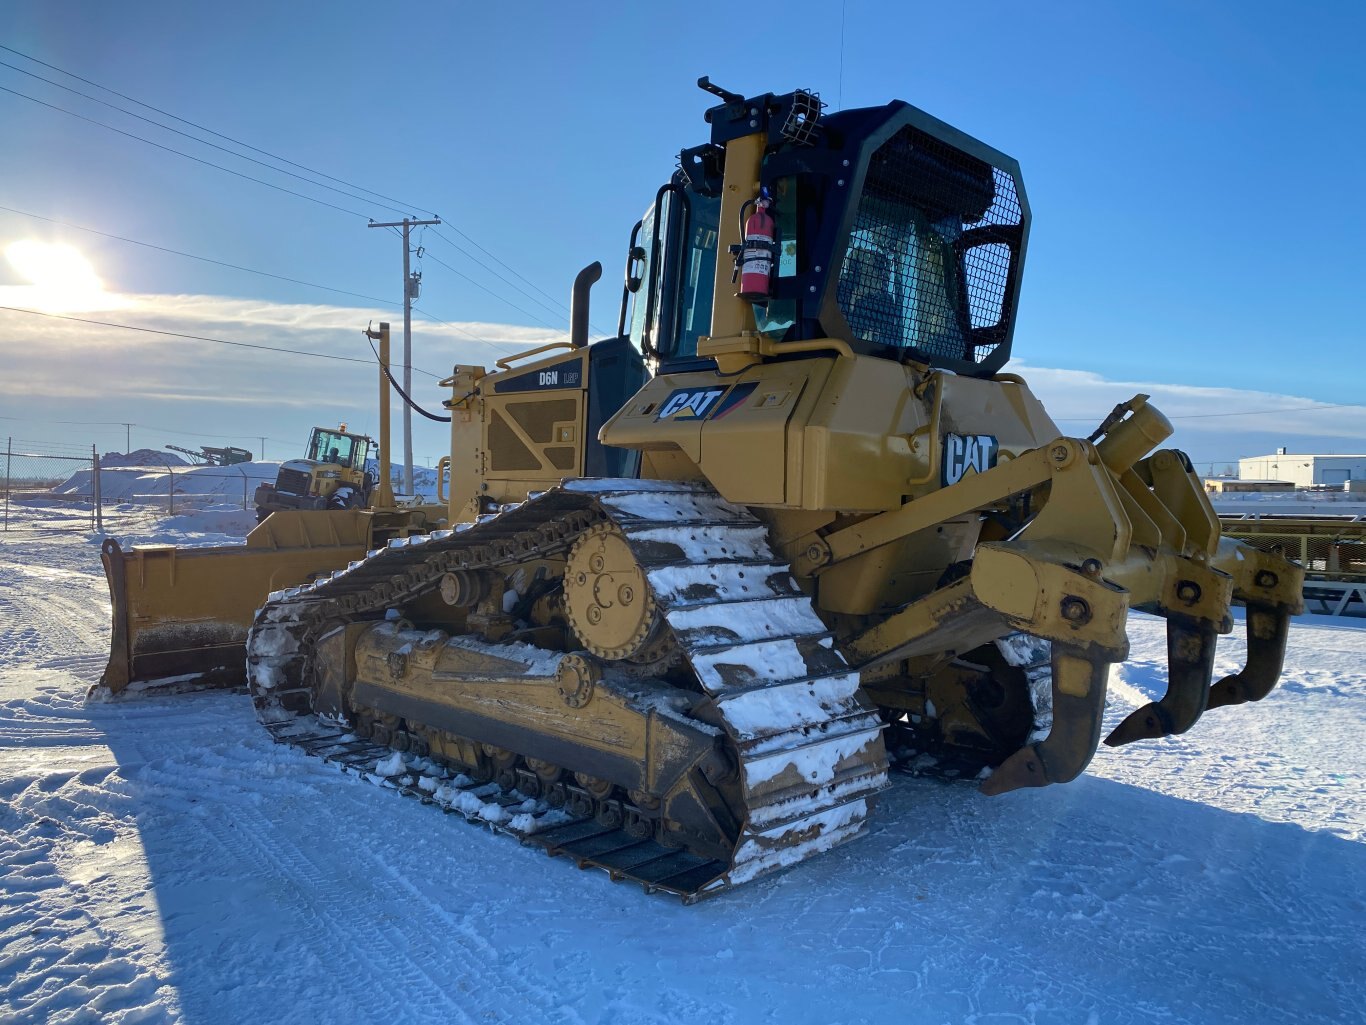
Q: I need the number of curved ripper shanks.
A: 3